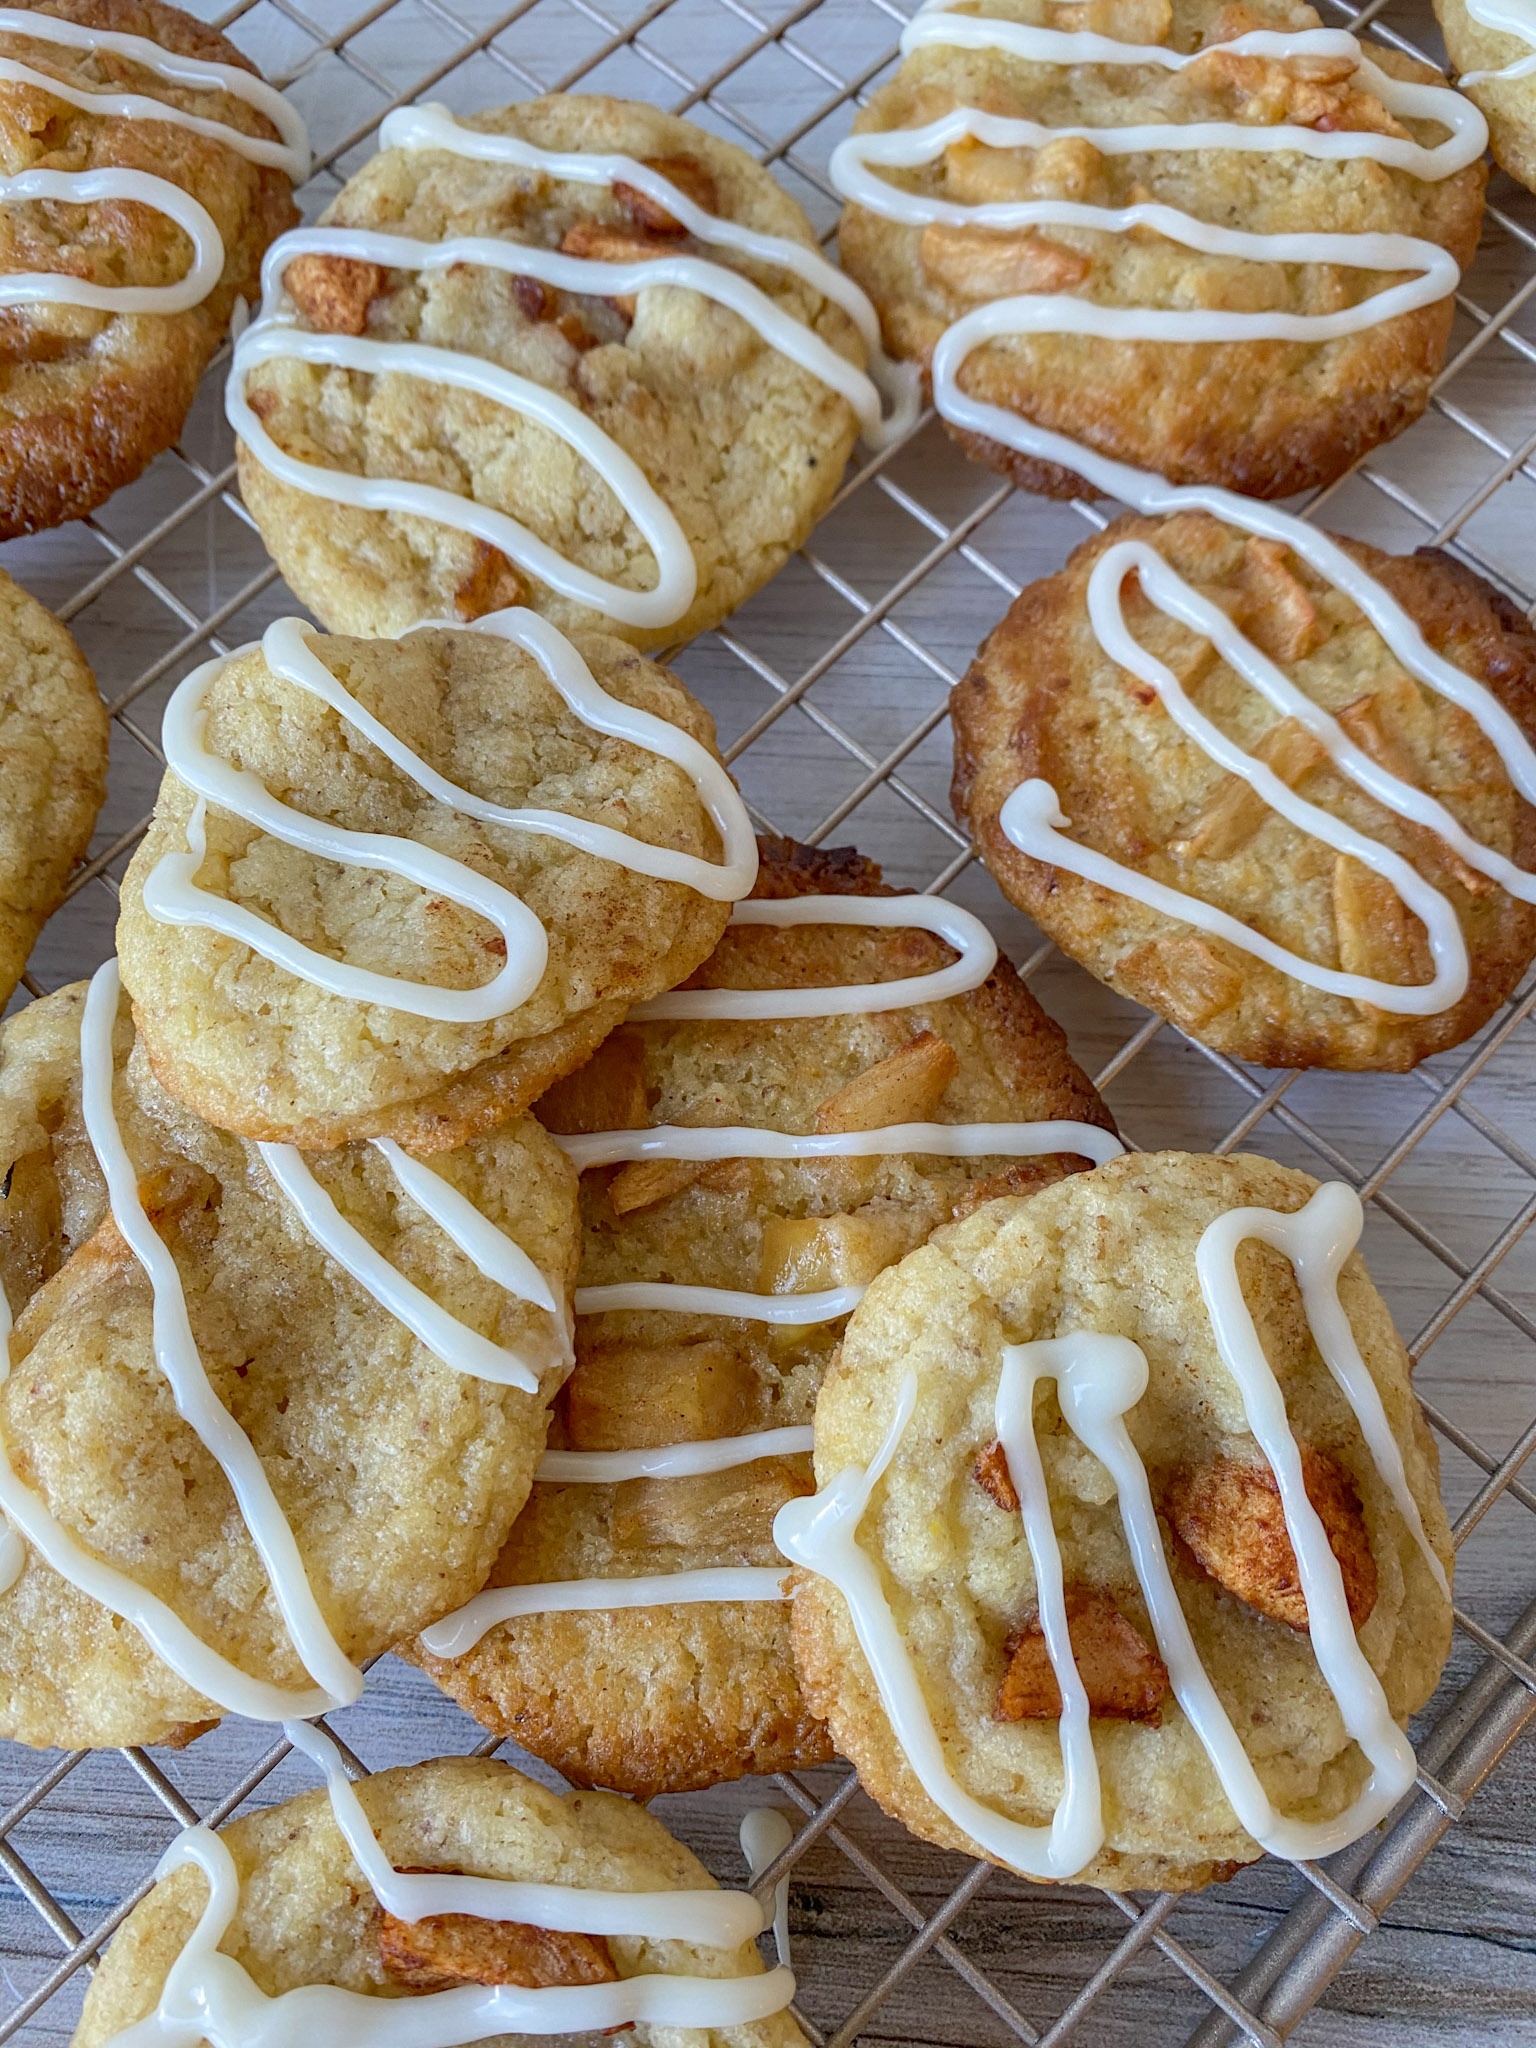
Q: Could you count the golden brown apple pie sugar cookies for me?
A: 11